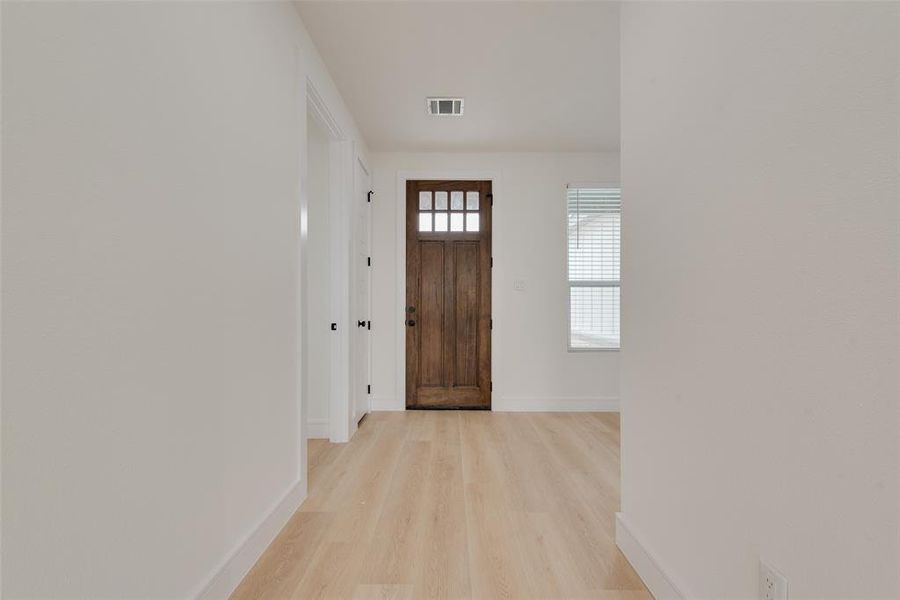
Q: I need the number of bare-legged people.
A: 0